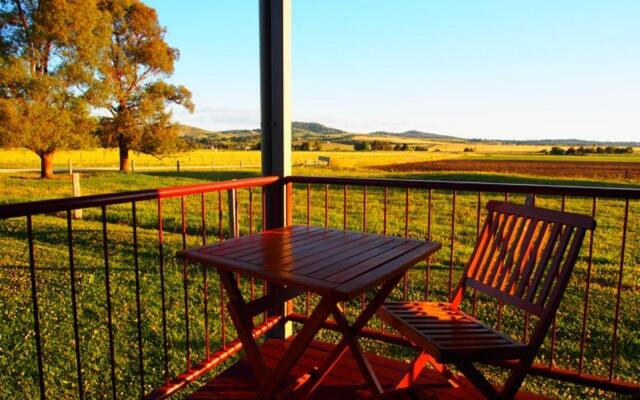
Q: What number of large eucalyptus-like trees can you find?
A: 2